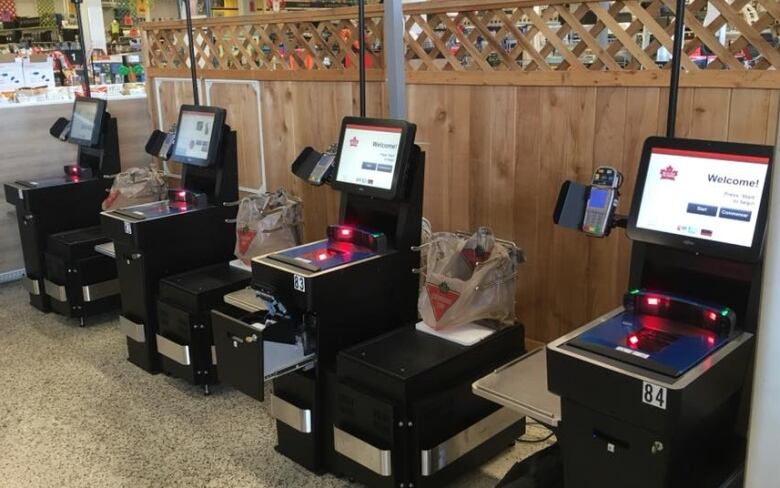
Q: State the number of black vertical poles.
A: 4